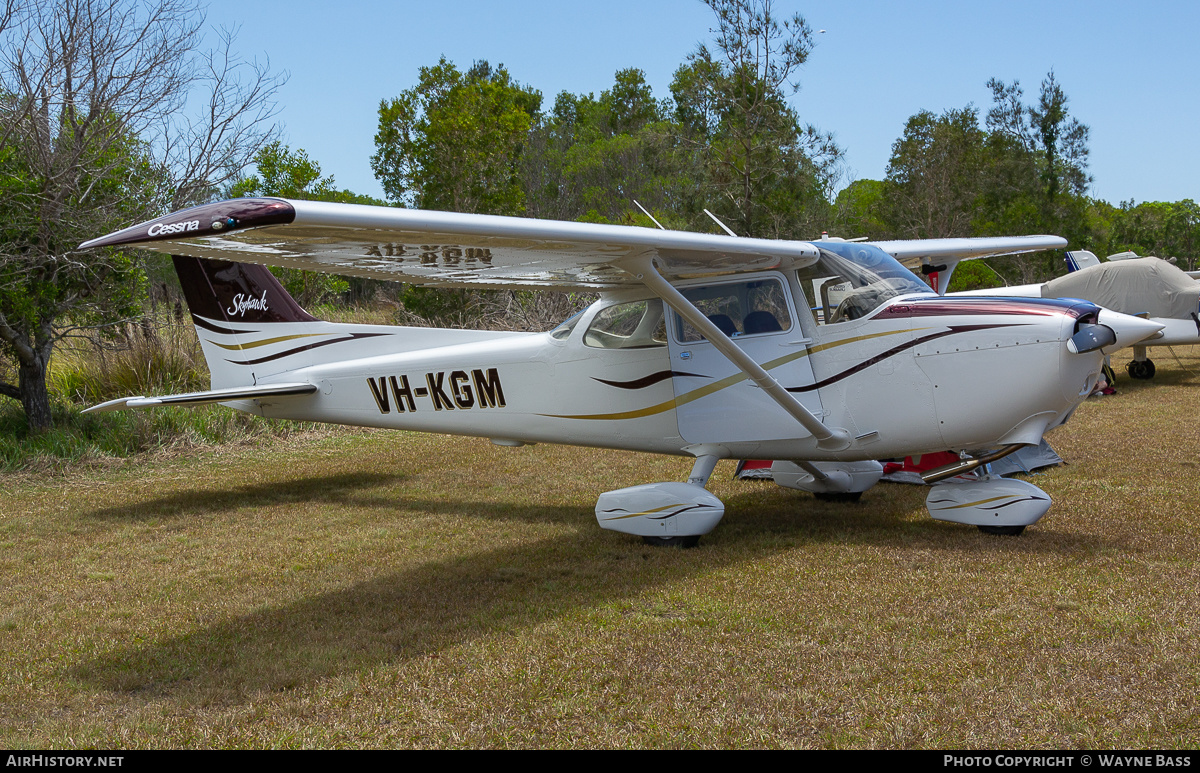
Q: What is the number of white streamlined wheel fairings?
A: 3